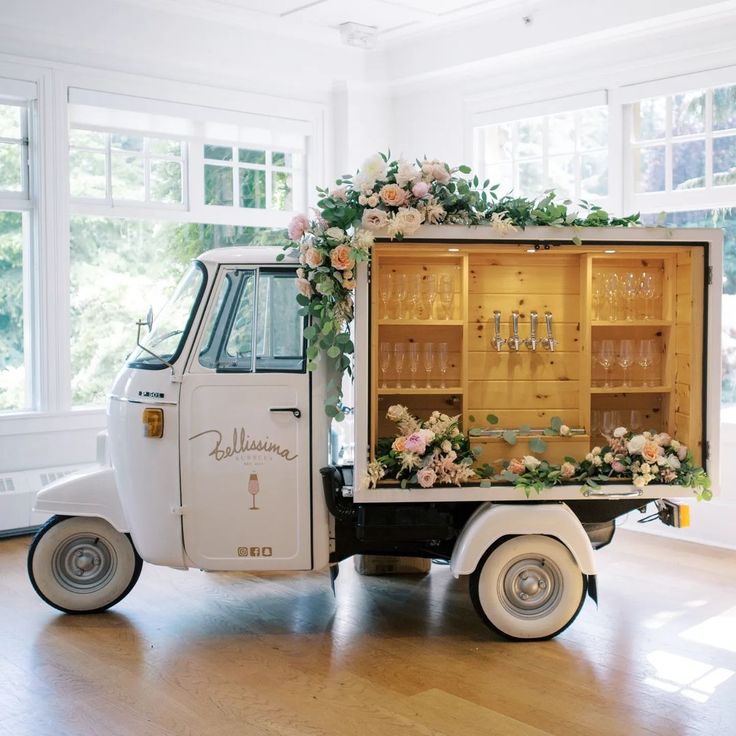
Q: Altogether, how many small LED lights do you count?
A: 3